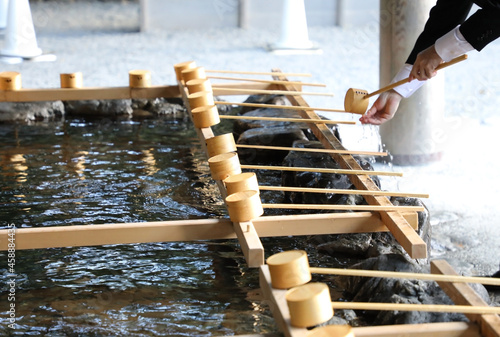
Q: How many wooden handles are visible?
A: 12